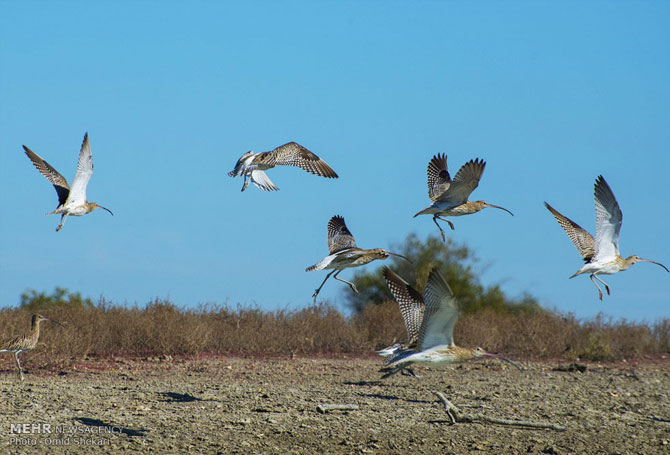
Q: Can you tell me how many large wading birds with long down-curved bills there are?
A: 7